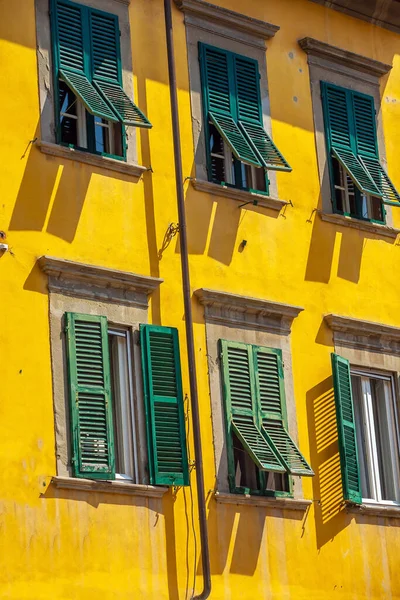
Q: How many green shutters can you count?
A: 11